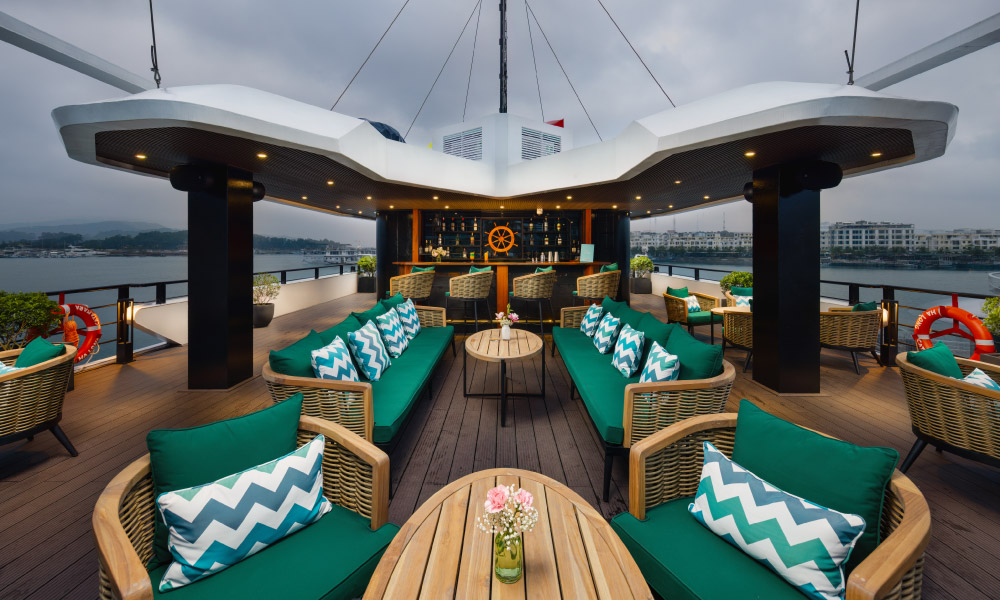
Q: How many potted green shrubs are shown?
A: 6